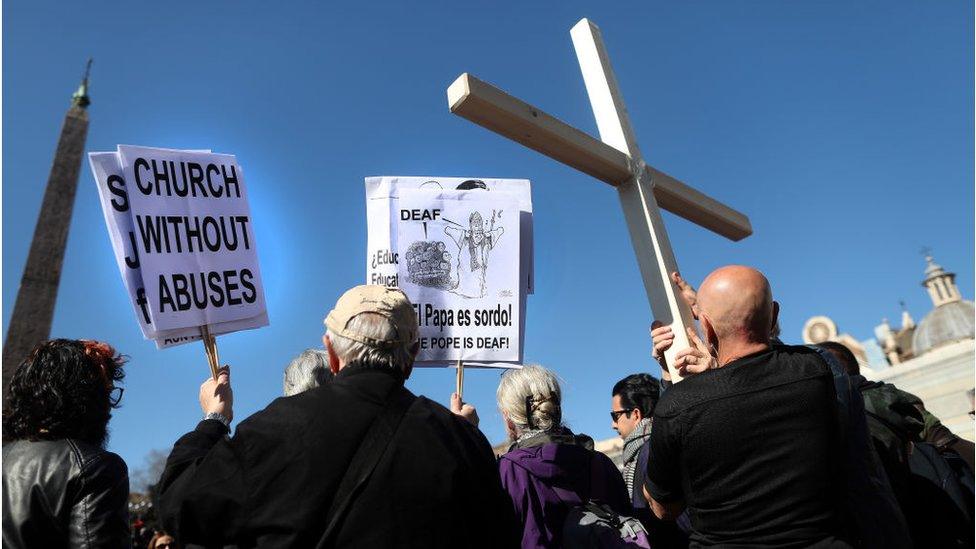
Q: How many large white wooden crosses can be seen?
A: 1